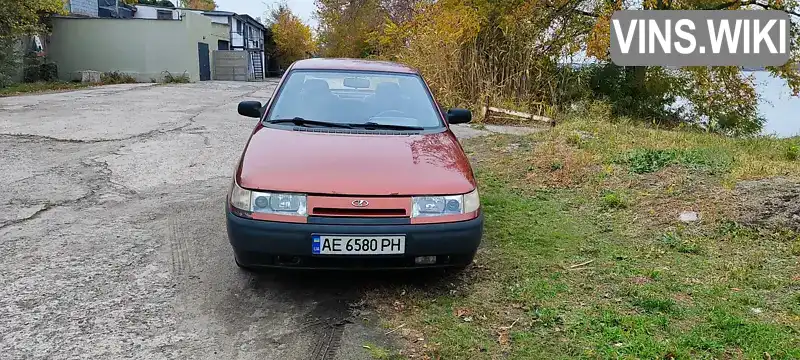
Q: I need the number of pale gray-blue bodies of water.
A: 1